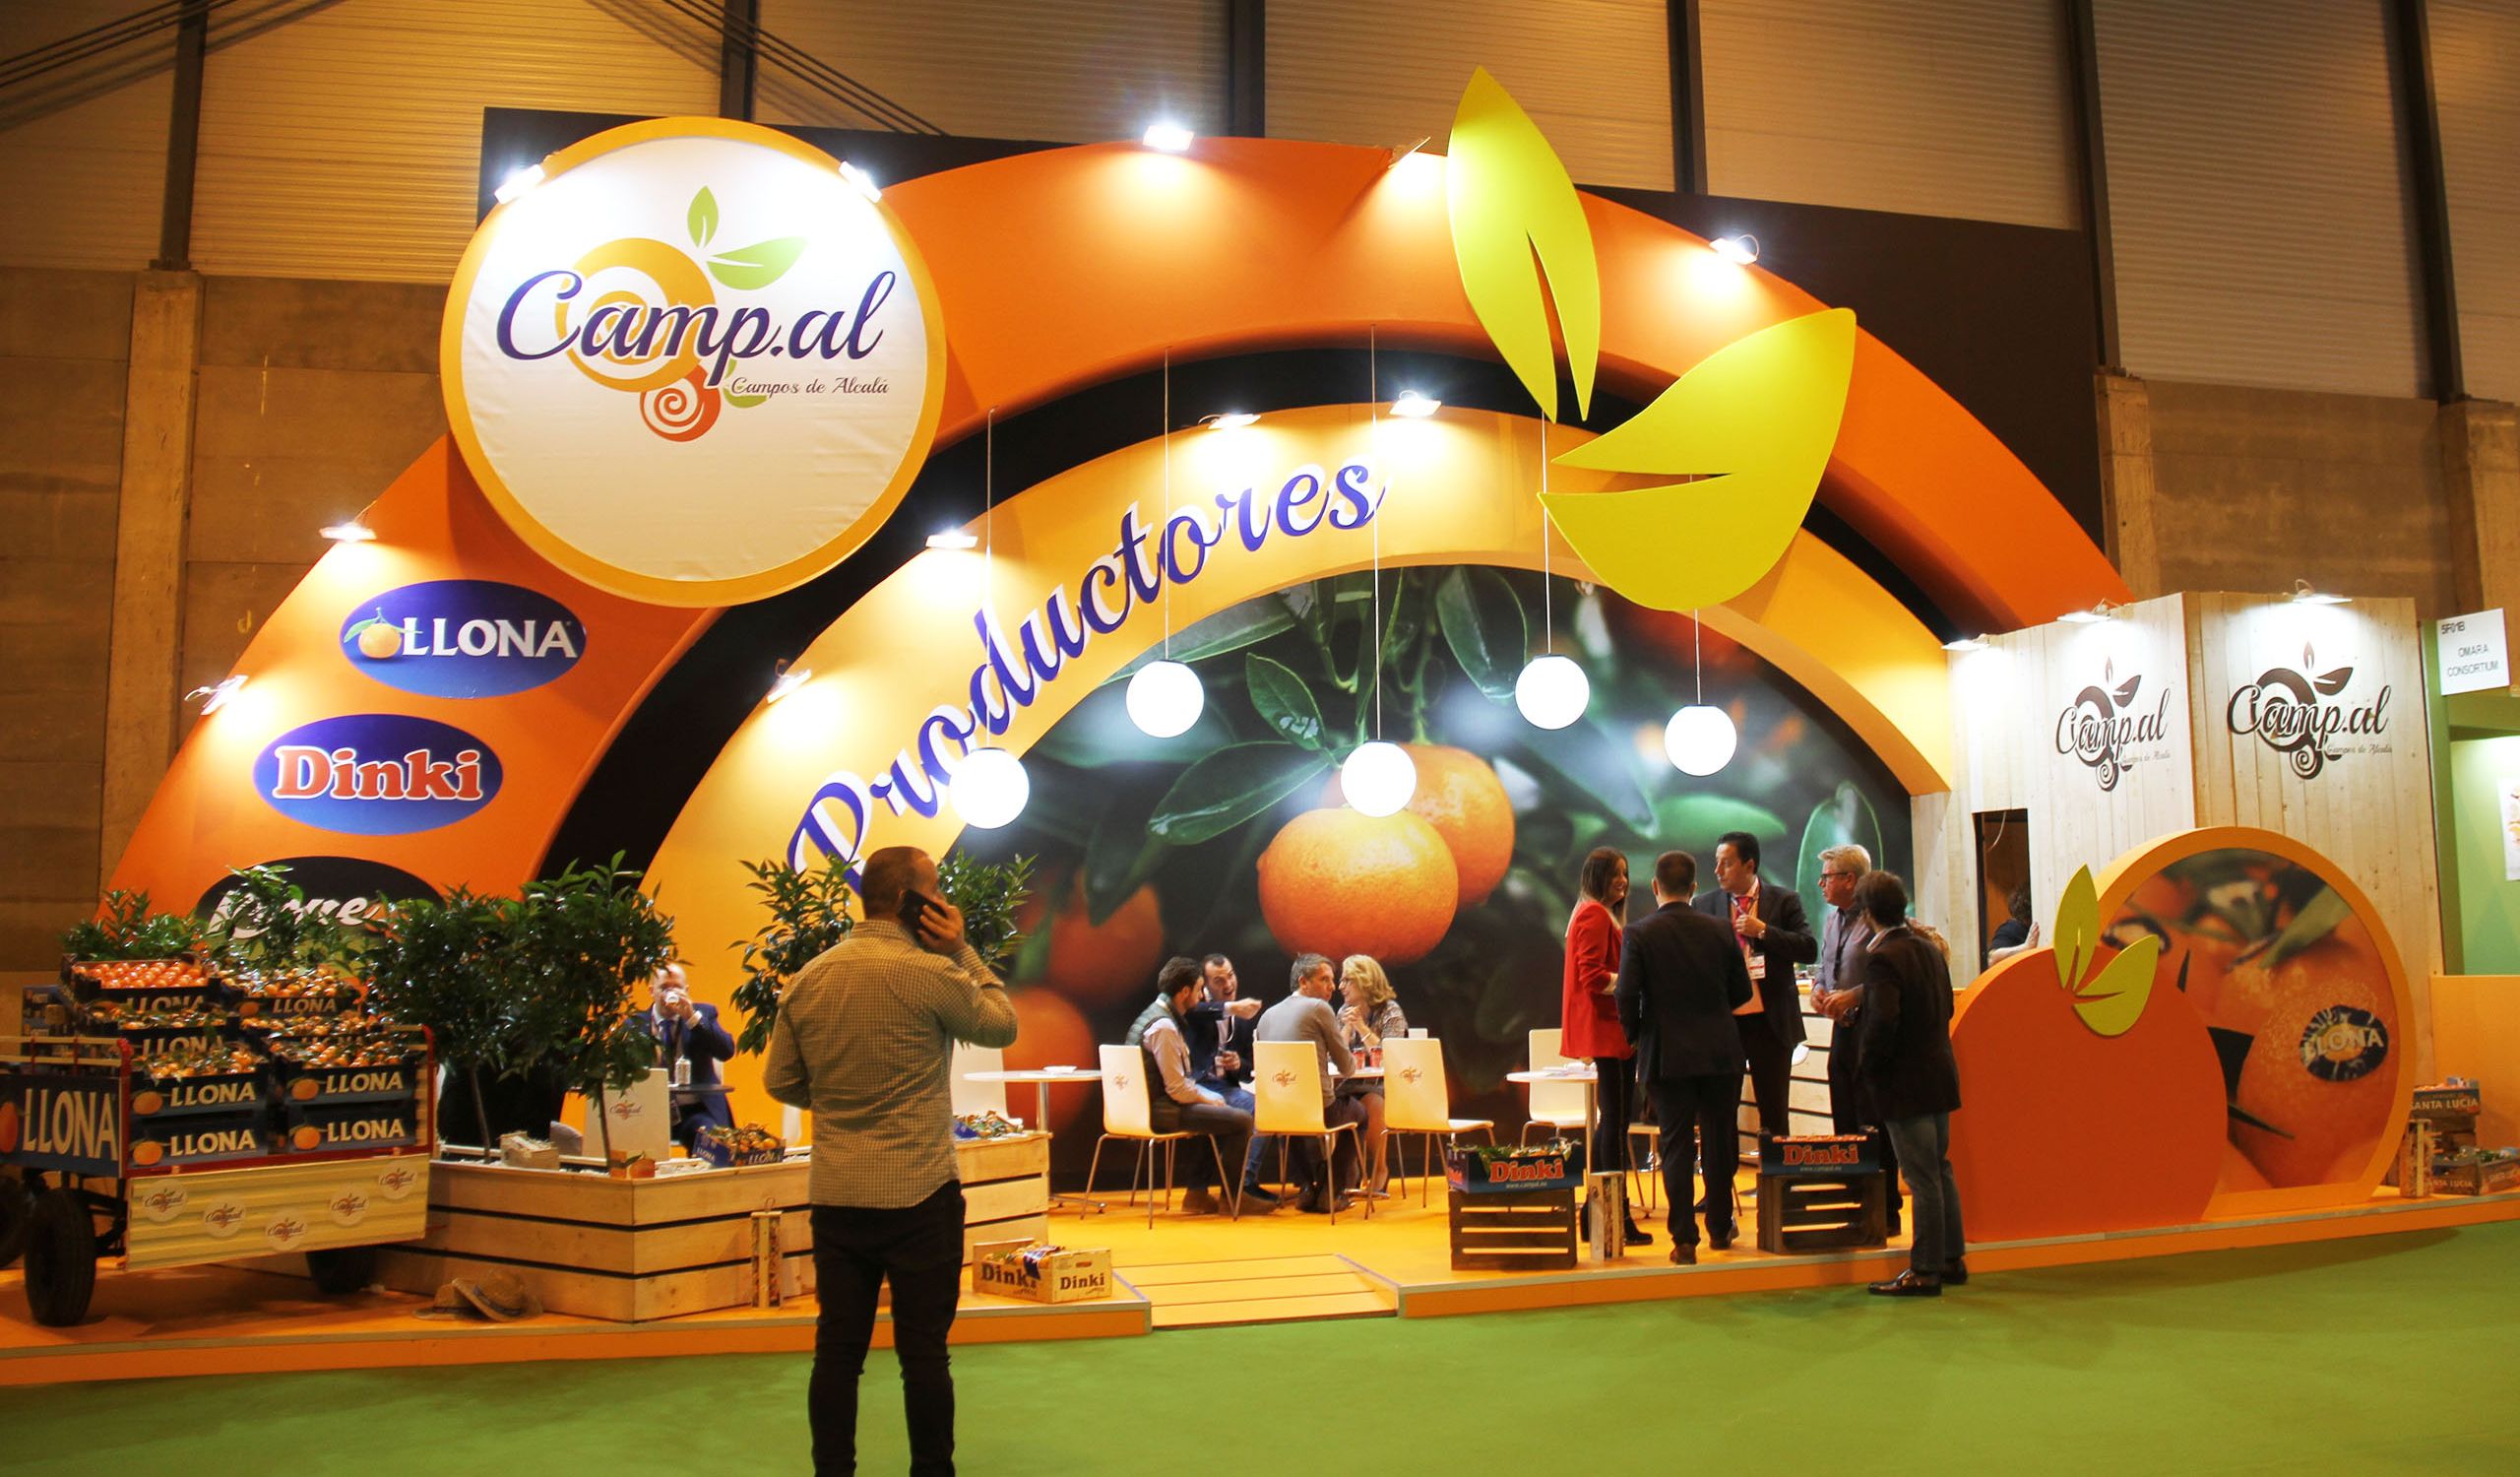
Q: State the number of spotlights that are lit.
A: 14